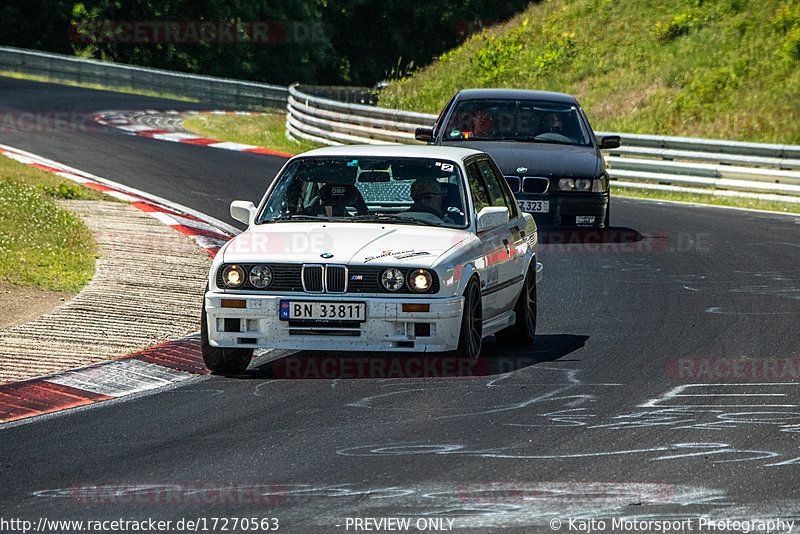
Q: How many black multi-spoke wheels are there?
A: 2